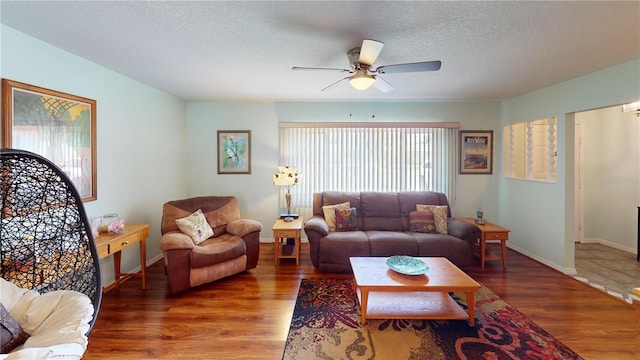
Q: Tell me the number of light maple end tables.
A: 2